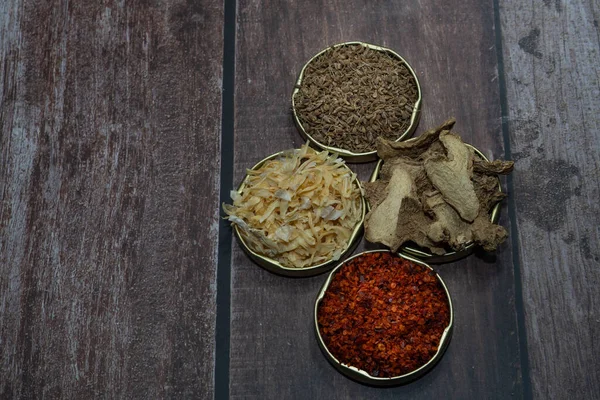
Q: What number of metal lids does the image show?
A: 4